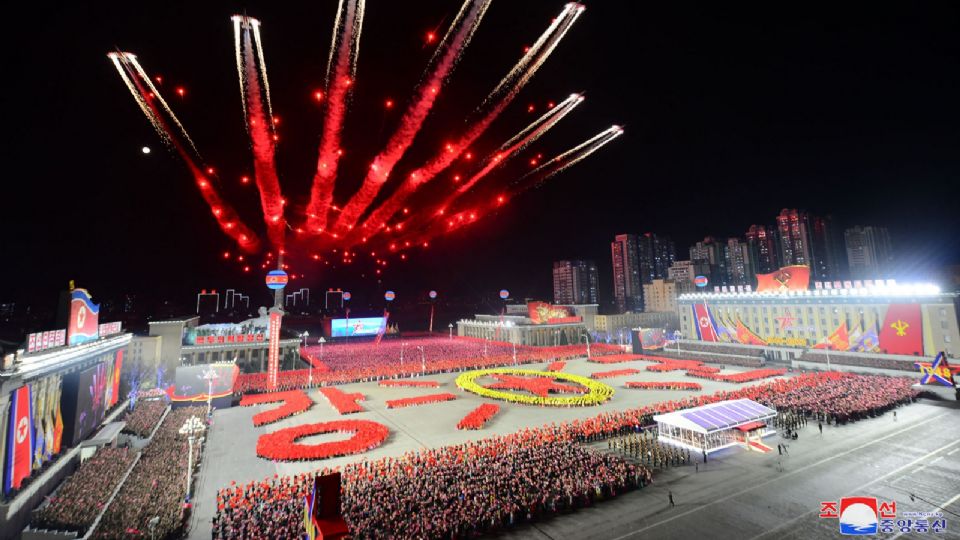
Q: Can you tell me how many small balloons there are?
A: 5